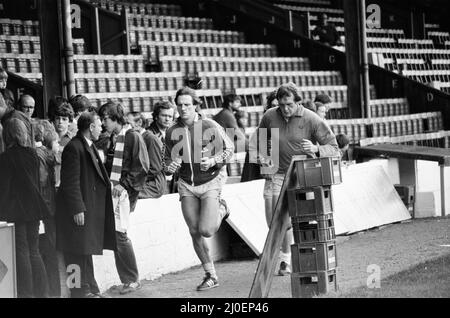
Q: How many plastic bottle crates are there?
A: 5